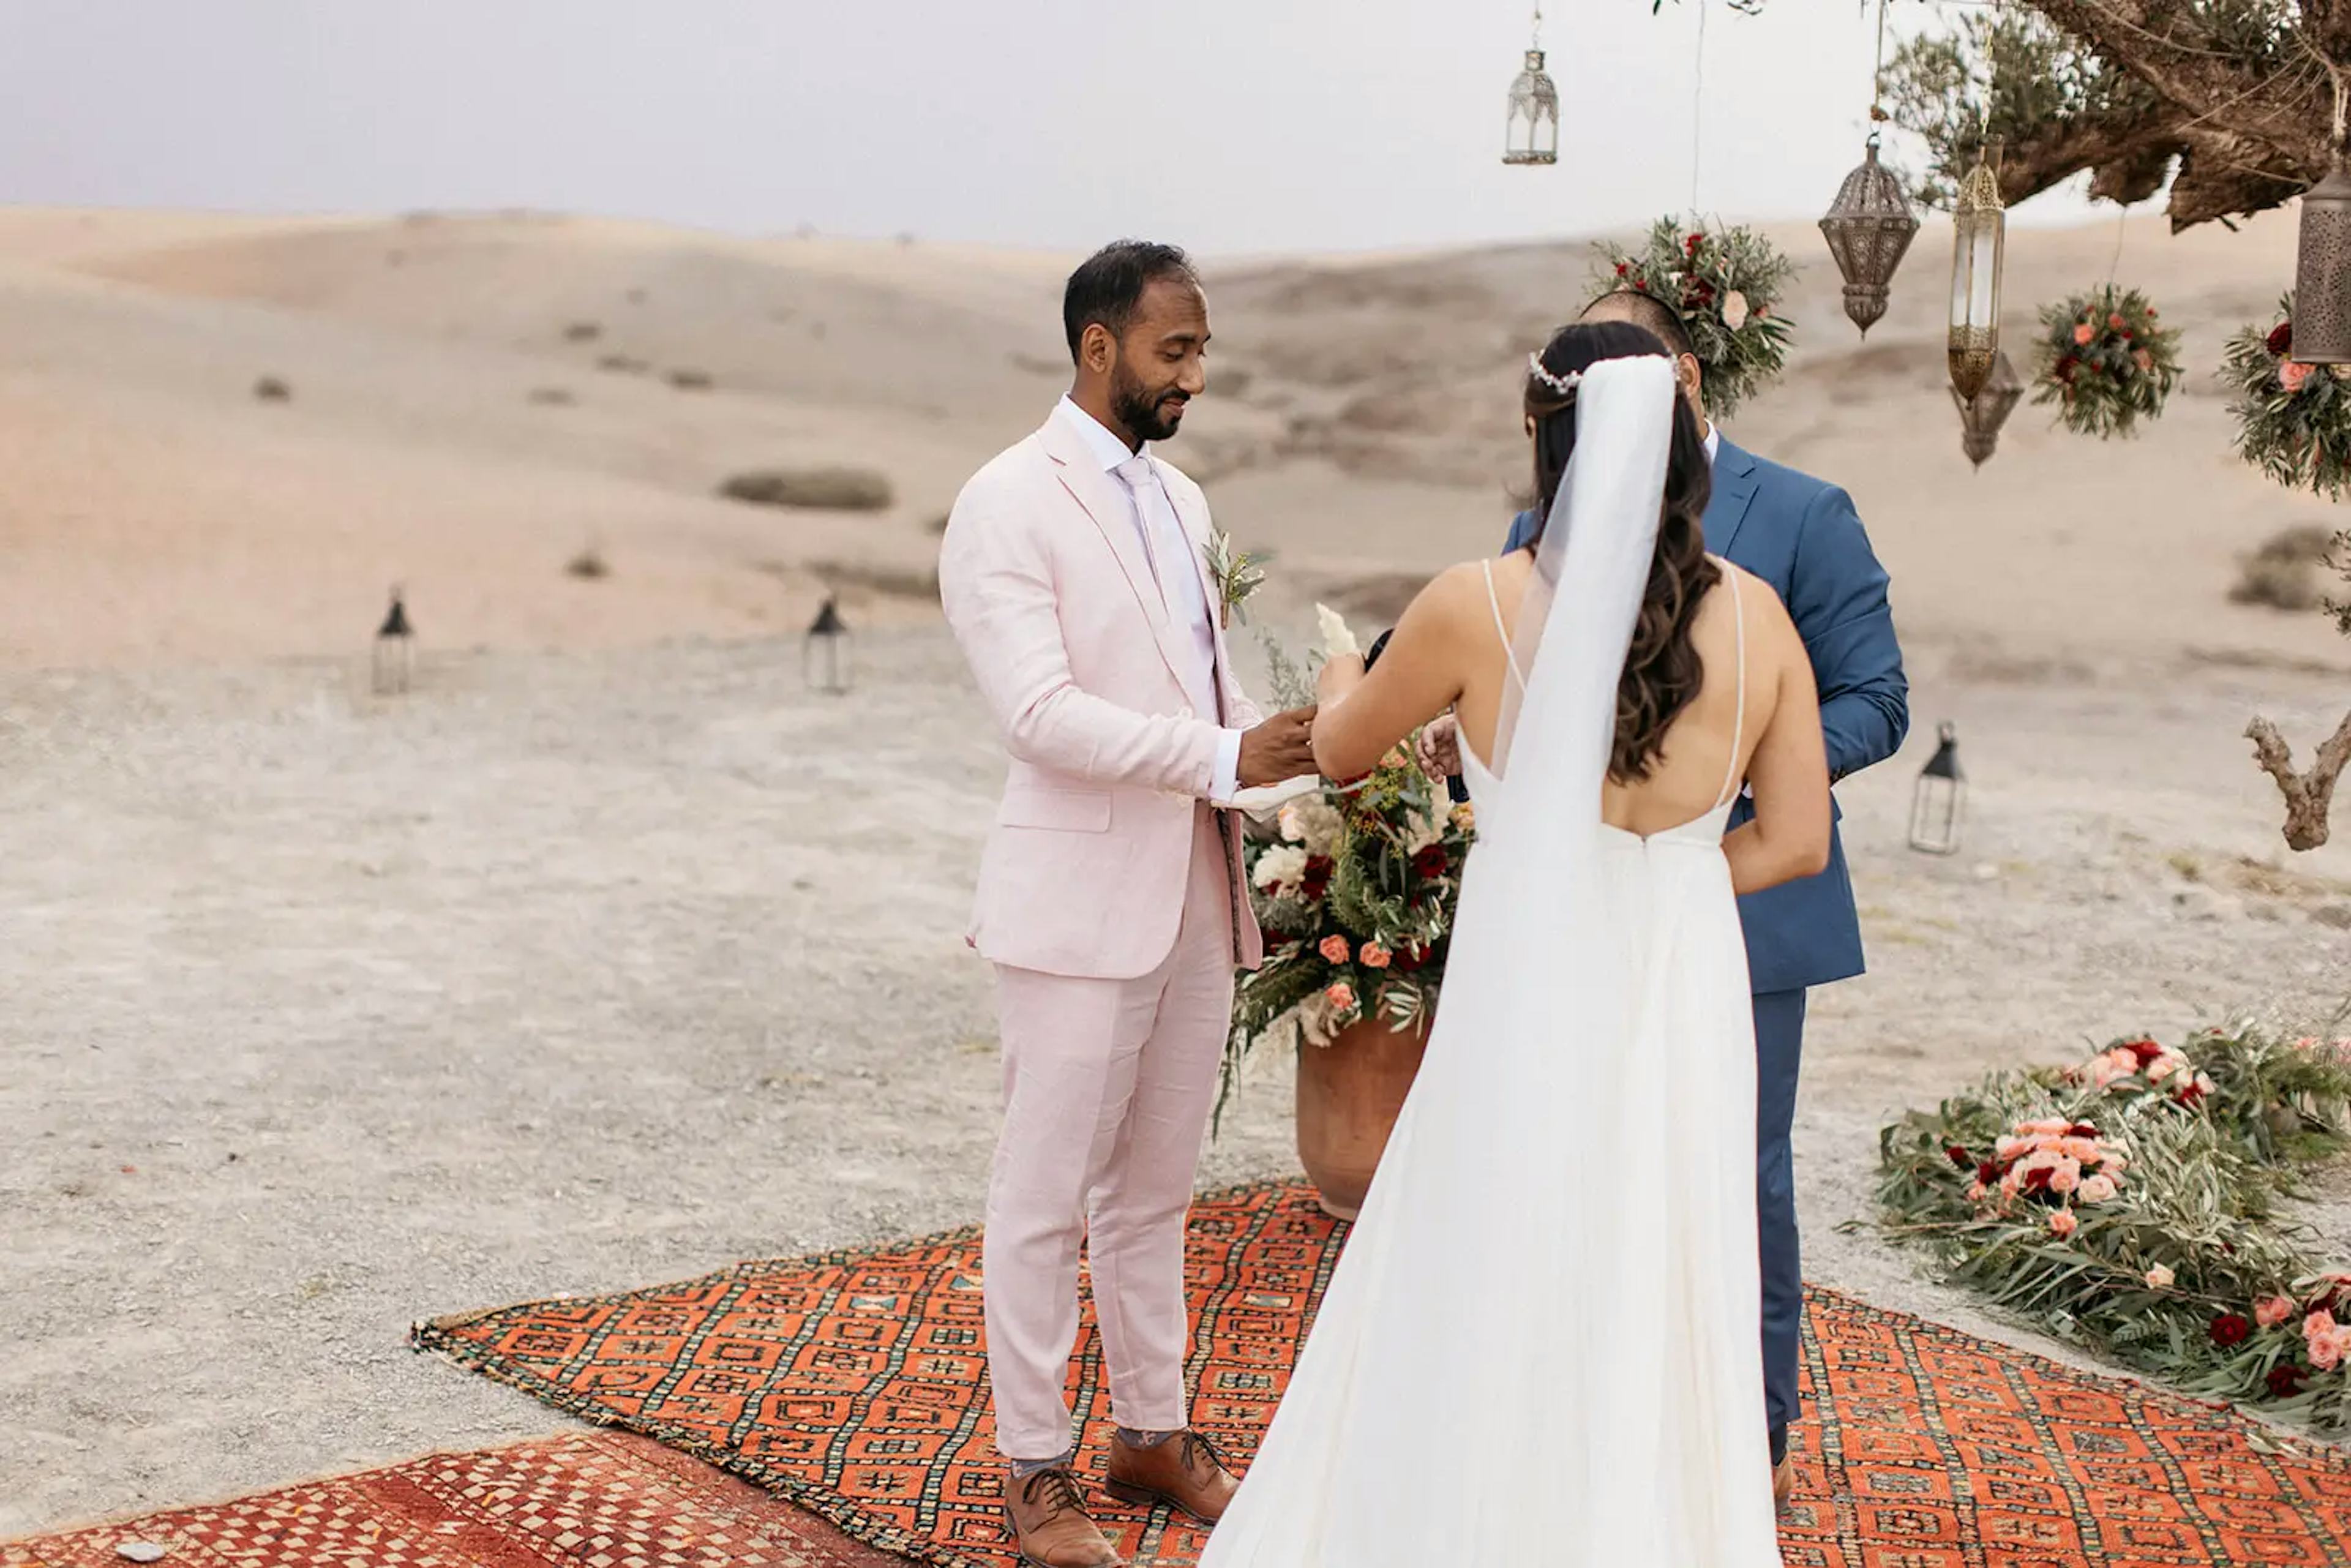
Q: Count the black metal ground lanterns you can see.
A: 3